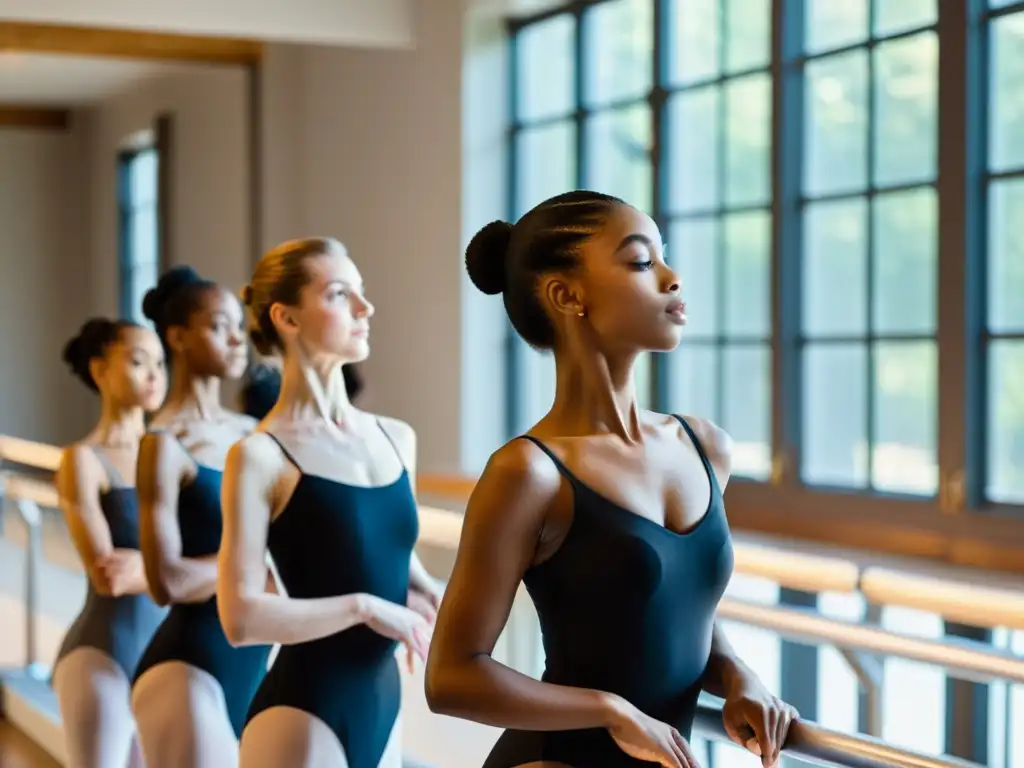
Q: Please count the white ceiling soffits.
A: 1